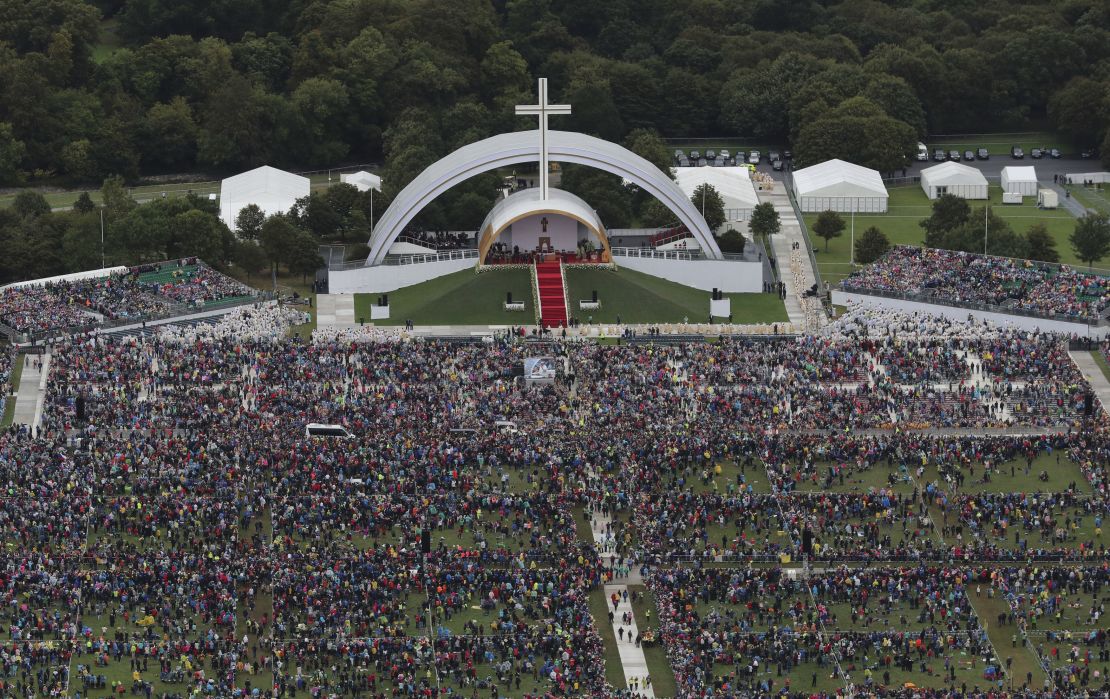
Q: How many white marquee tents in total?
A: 6